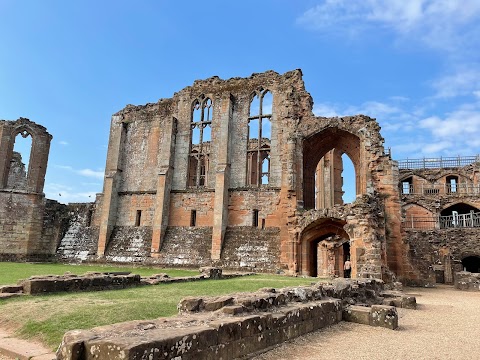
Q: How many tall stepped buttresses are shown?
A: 3